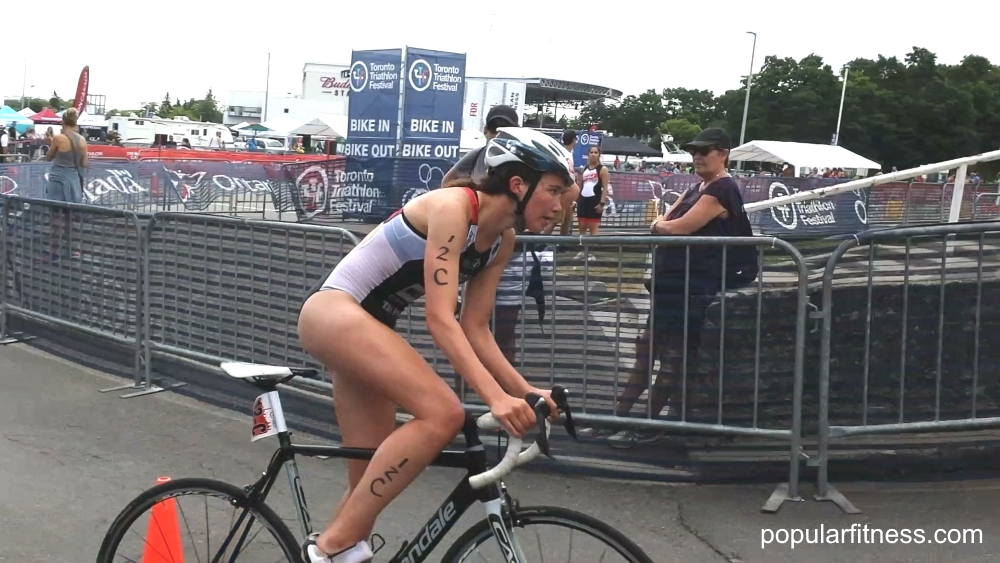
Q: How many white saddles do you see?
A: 1